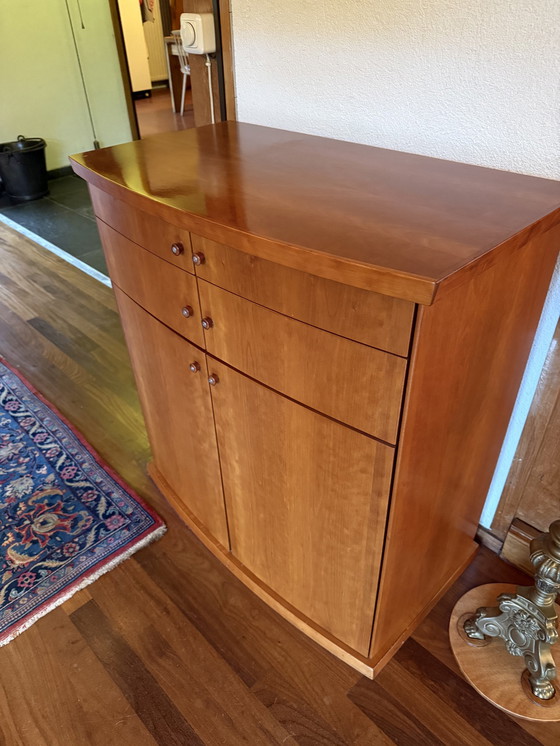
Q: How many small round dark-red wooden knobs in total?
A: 6